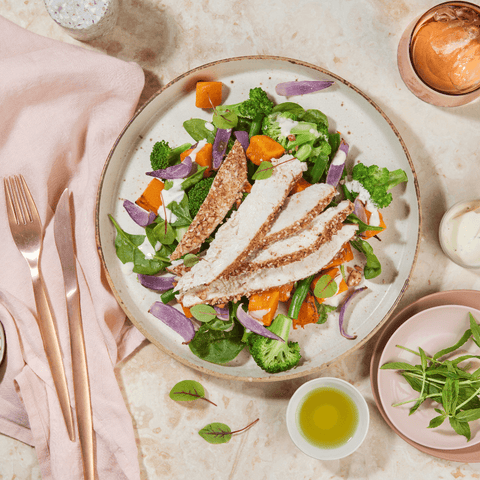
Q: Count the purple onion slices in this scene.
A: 12